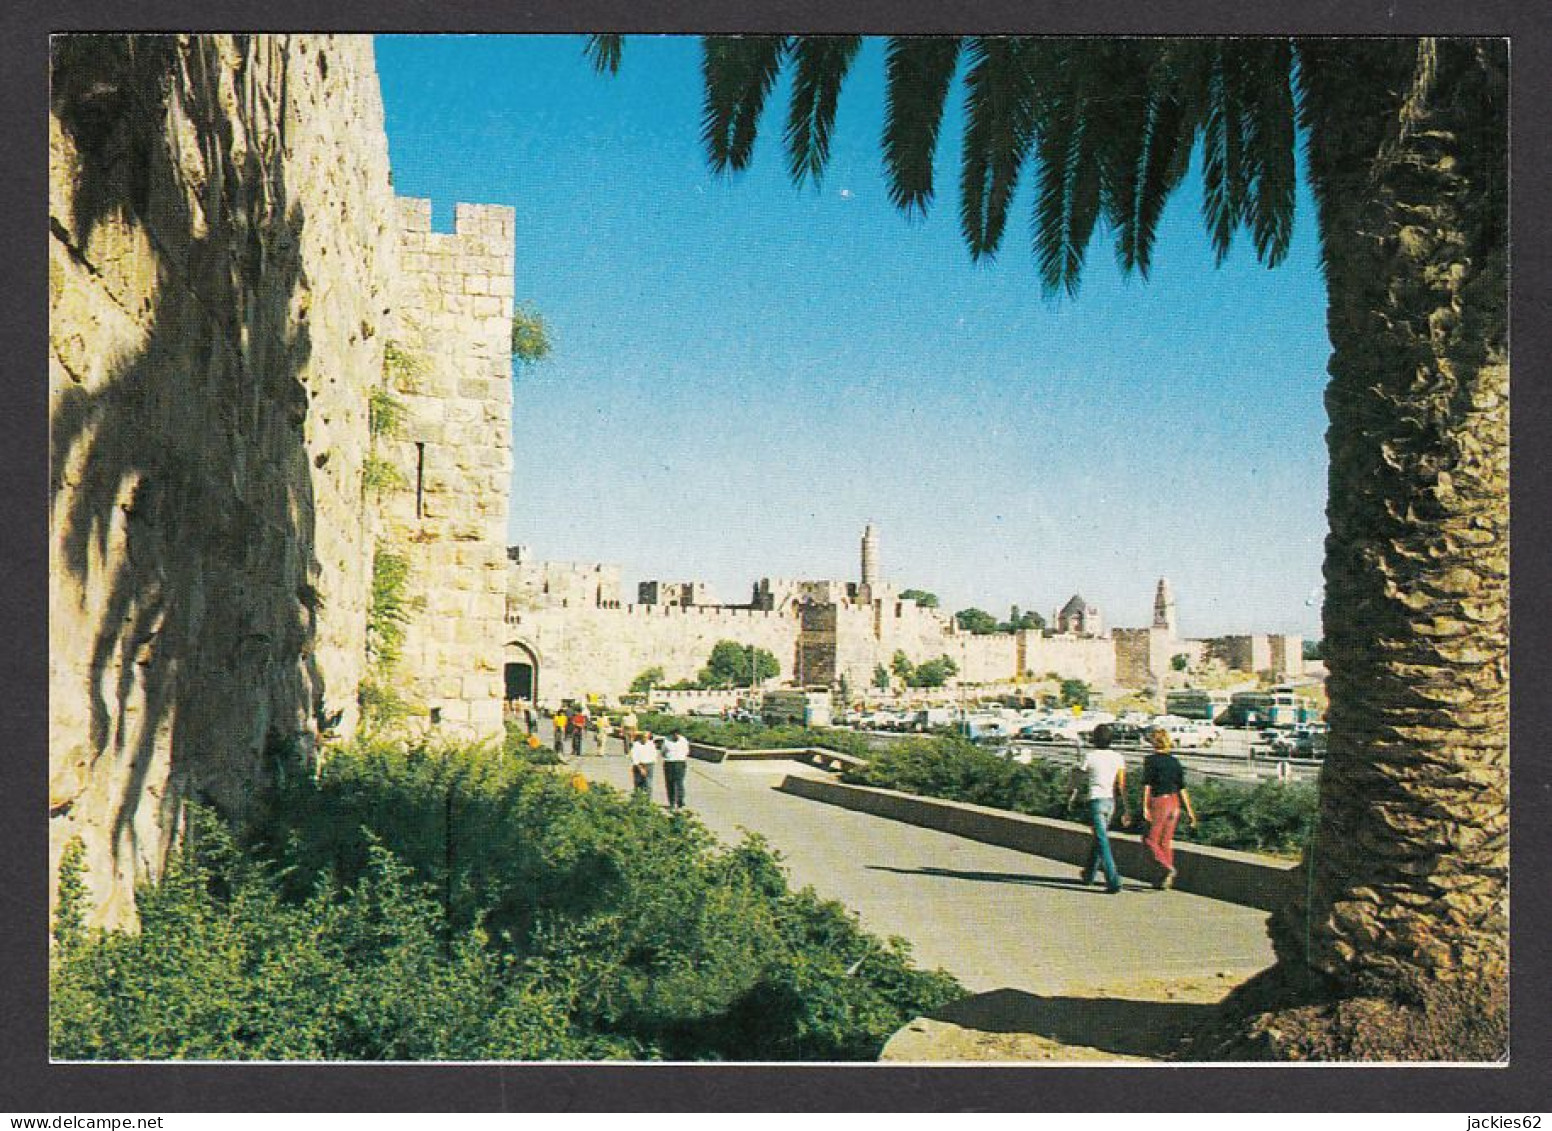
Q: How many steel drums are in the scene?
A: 0